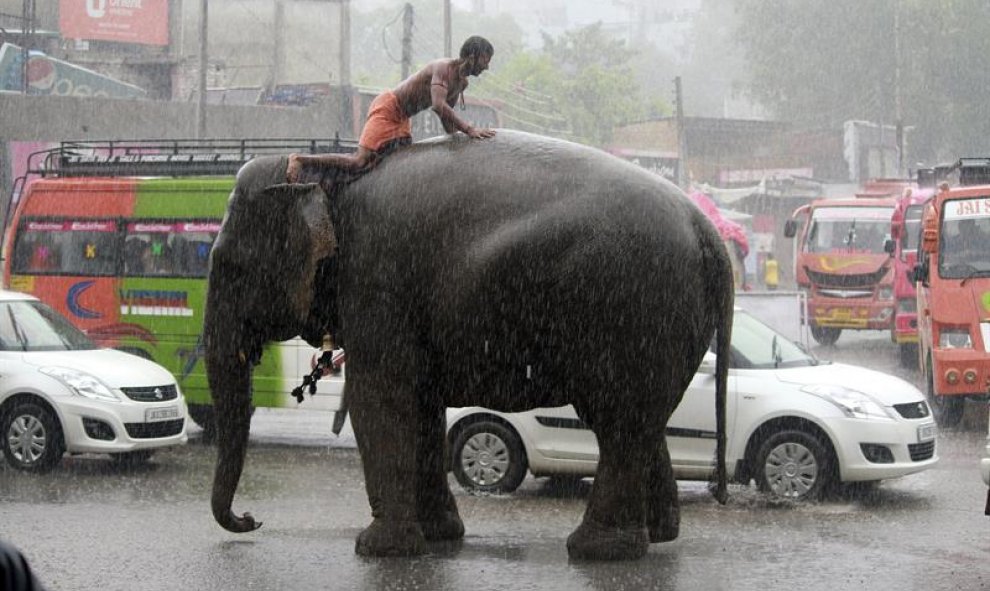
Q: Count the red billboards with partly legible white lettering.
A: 1